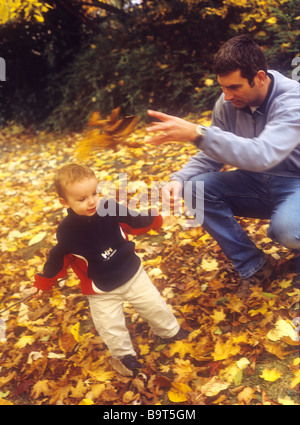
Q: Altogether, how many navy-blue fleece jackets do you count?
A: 1